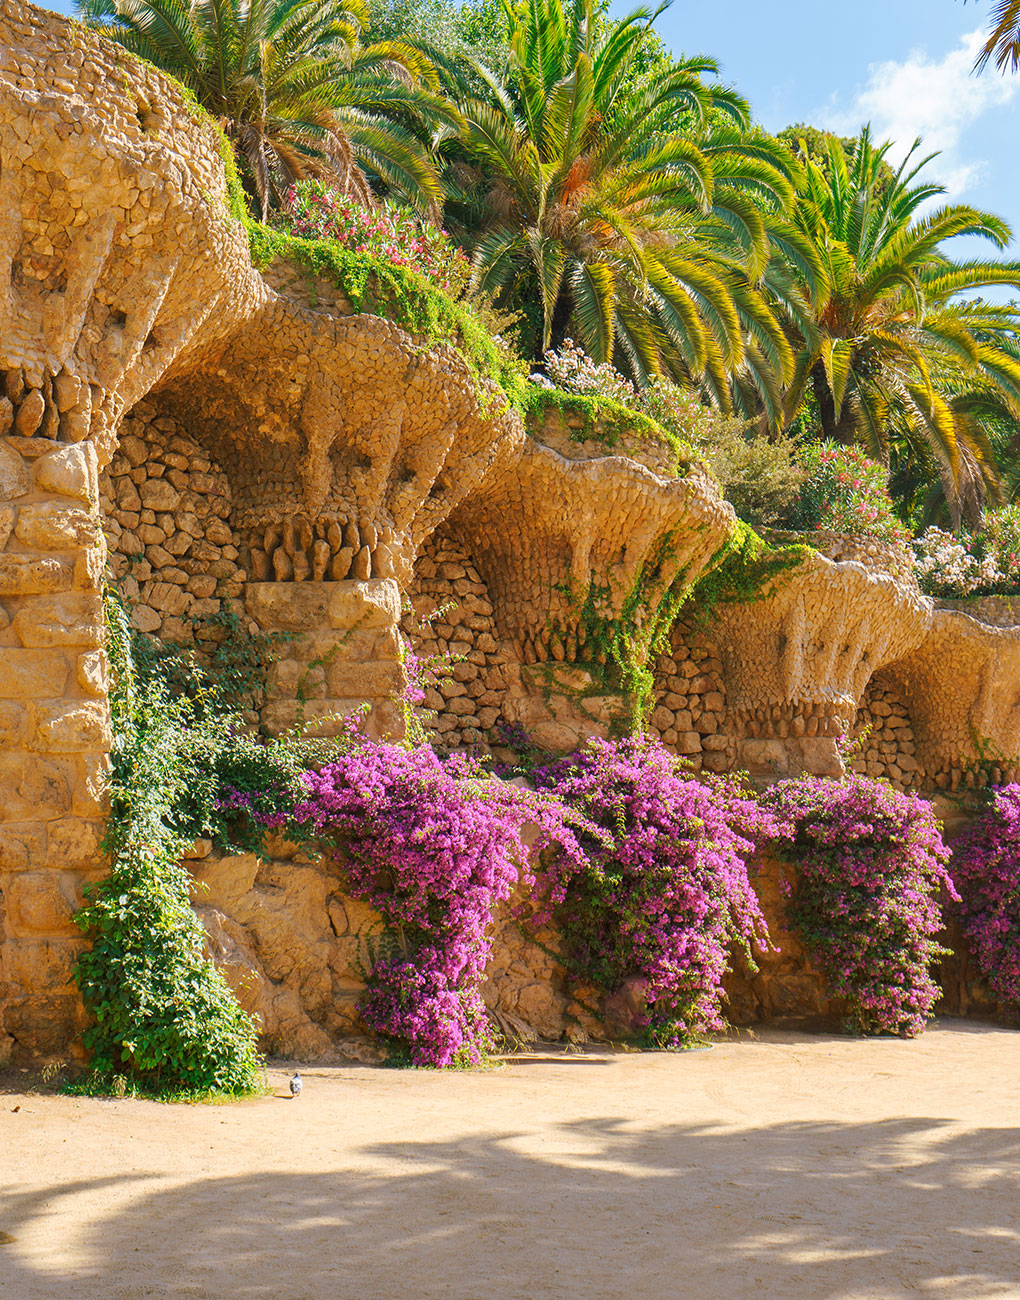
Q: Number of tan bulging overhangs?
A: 5